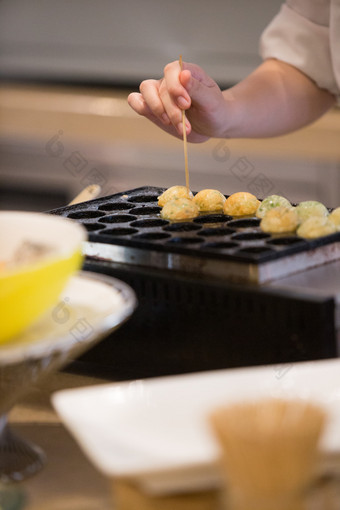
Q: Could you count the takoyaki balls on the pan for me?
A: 9